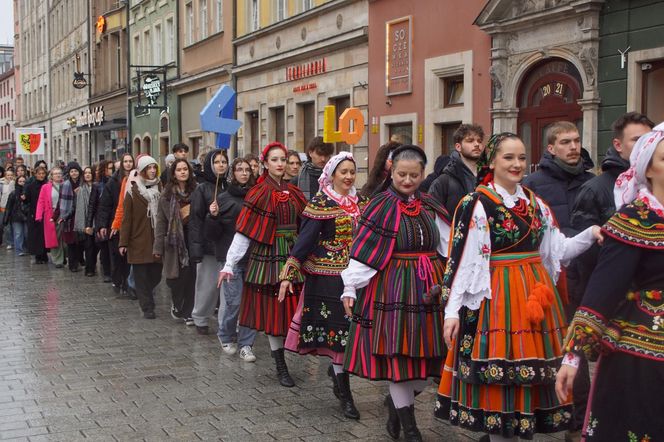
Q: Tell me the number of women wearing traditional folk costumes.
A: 5